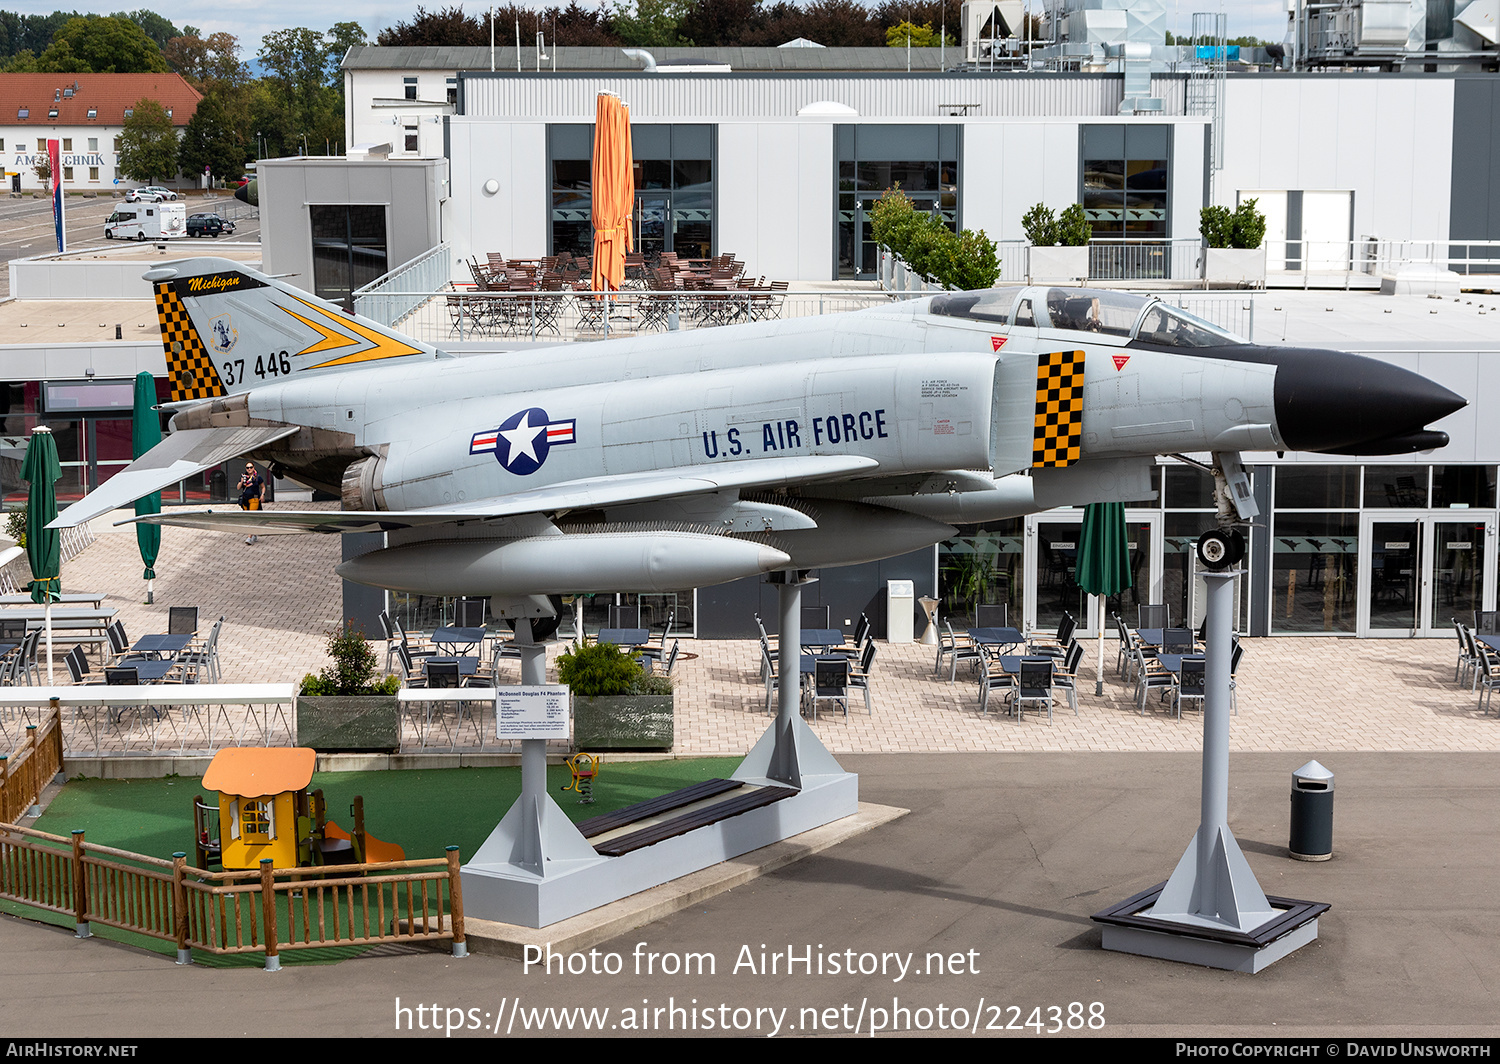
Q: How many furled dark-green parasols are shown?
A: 3